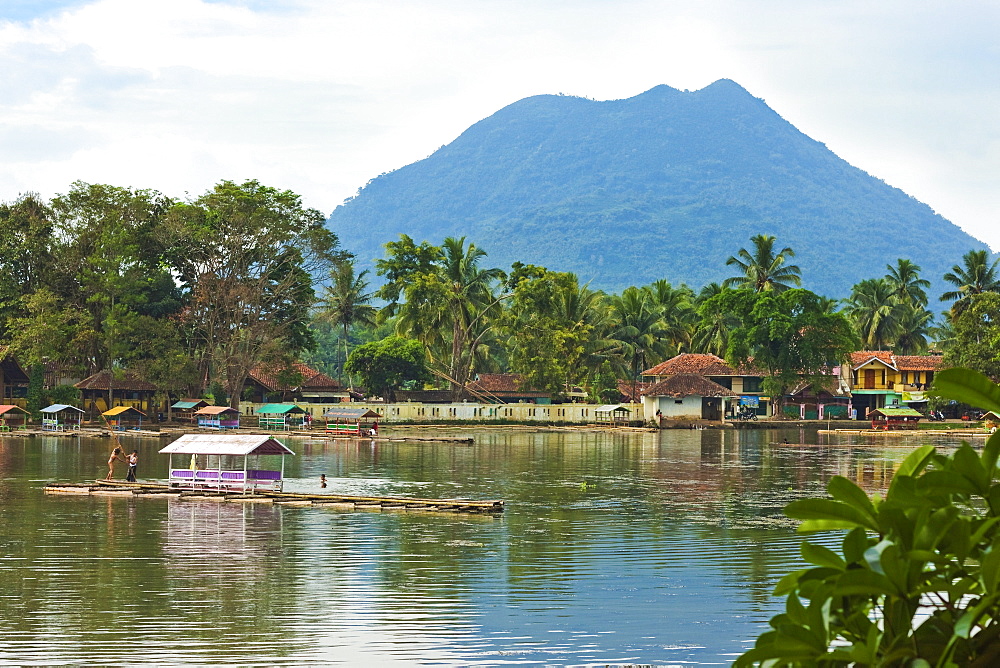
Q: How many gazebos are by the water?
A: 11